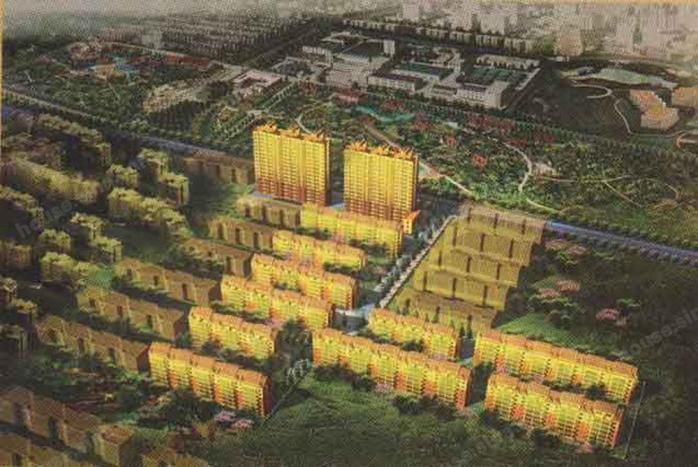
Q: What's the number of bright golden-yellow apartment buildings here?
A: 12